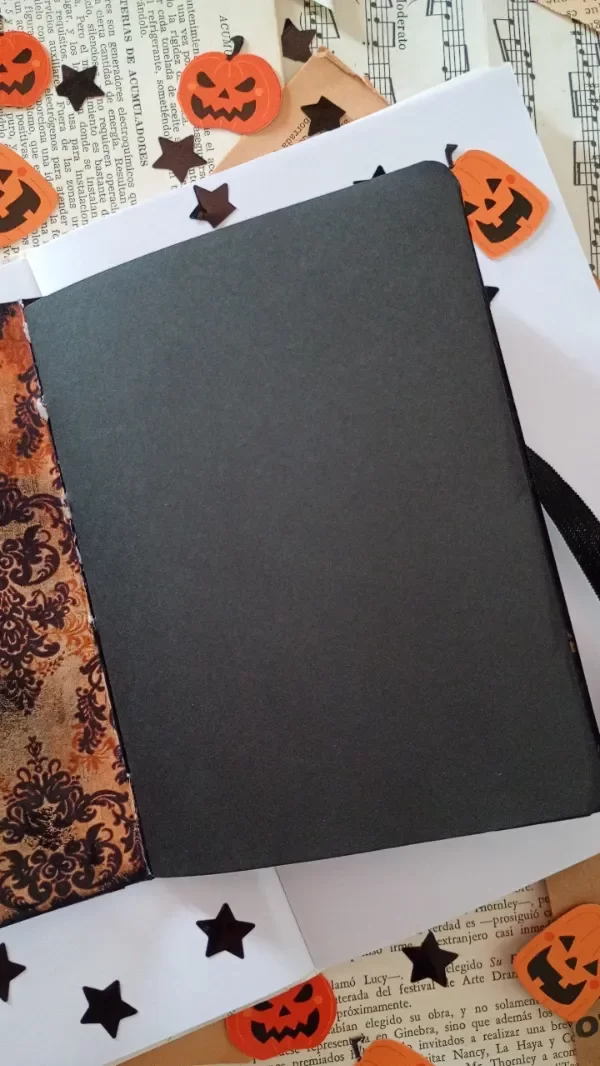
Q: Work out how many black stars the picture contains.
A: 11